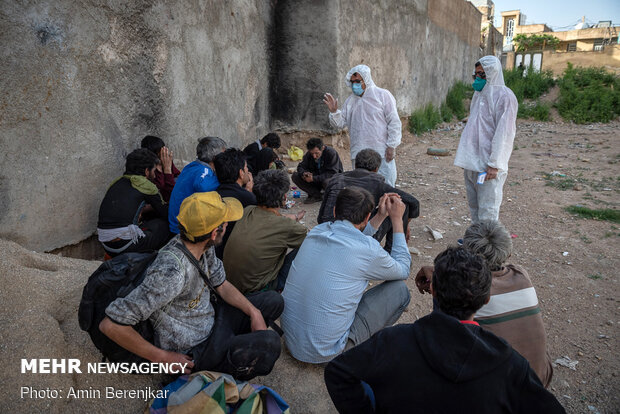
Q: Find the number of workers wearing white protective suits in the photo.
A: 2